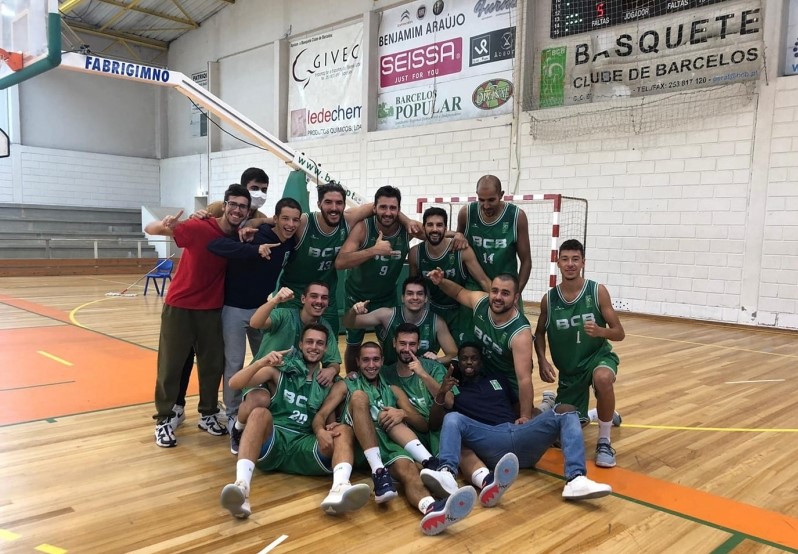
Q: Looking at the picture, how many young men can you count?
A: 15